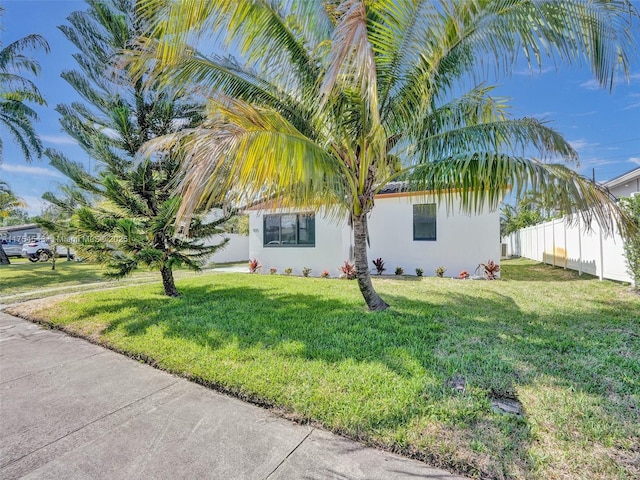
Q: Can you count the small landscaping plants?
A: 12